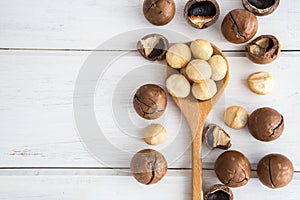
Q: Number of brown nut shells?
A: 13